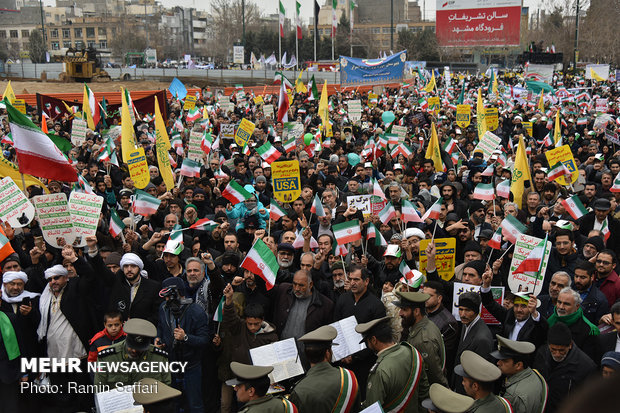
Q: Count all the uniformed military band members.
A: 9